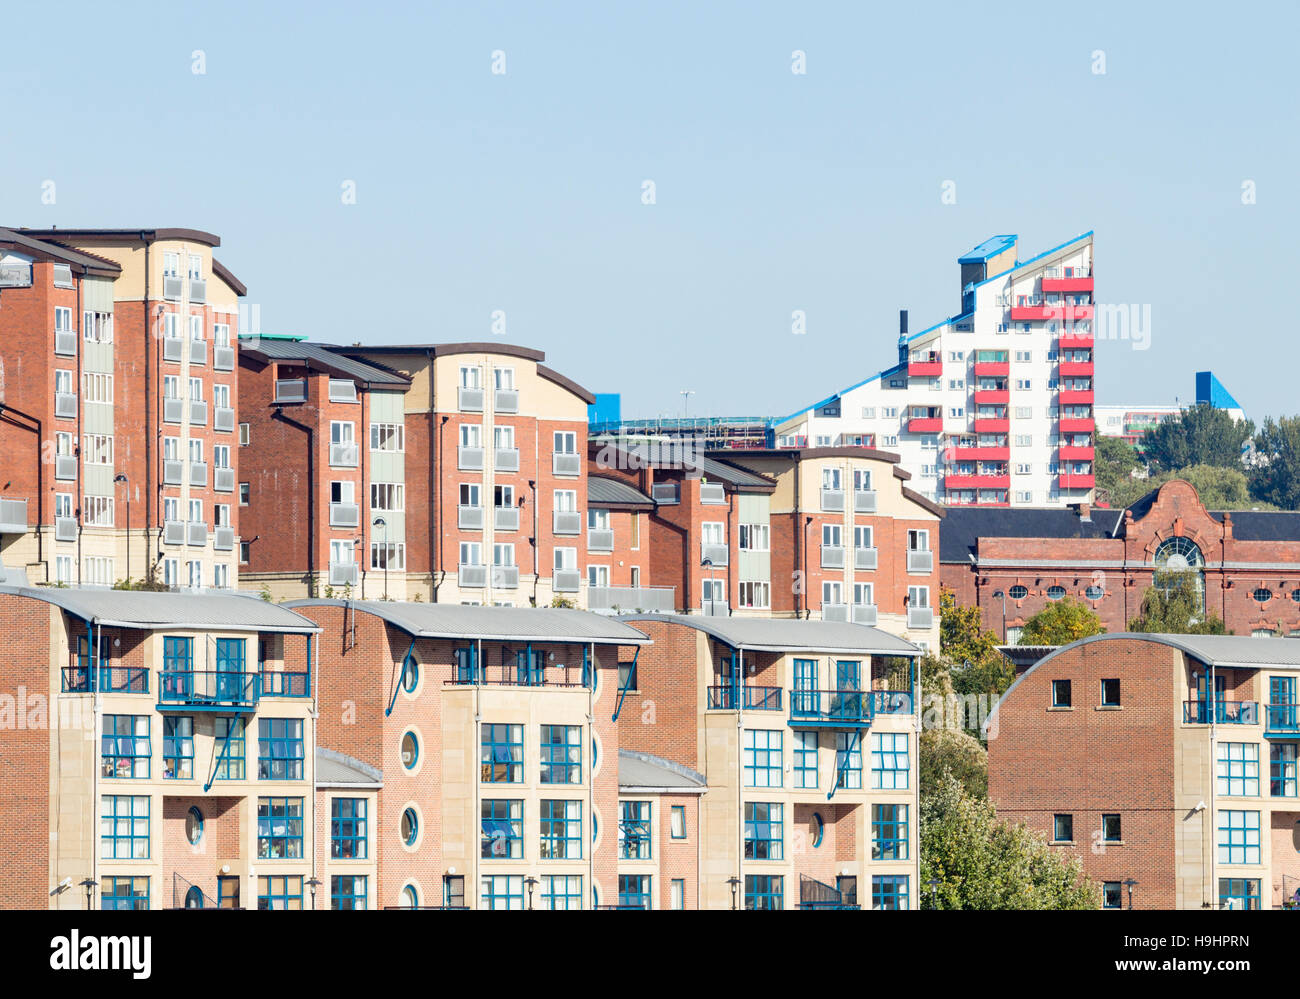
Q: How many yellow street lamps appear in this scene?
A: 0